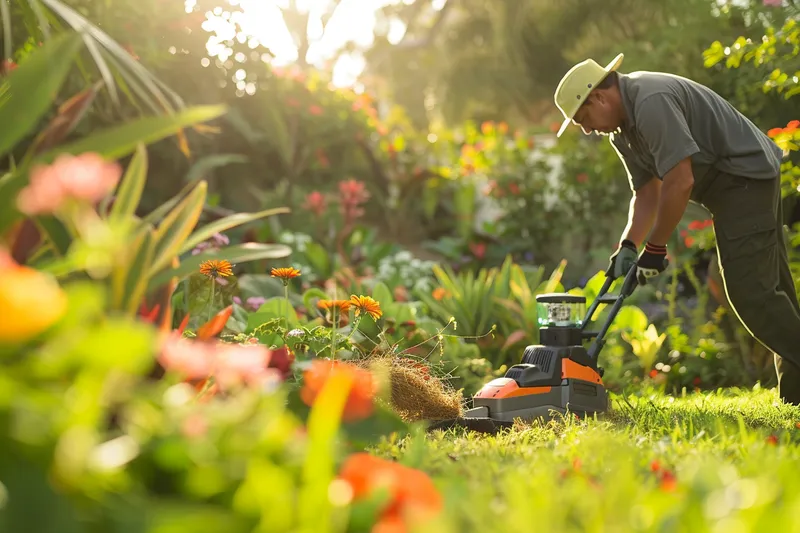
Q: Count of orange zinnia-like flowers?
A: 4